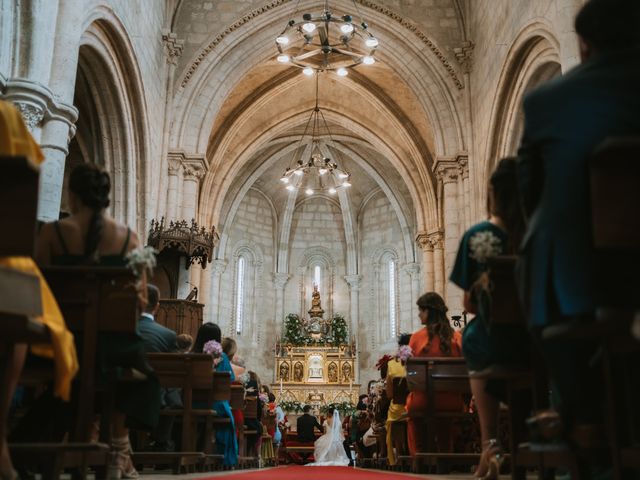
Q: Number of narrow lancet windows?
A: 3